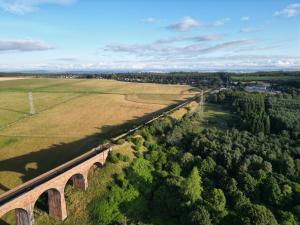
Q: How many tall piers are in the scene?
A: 3